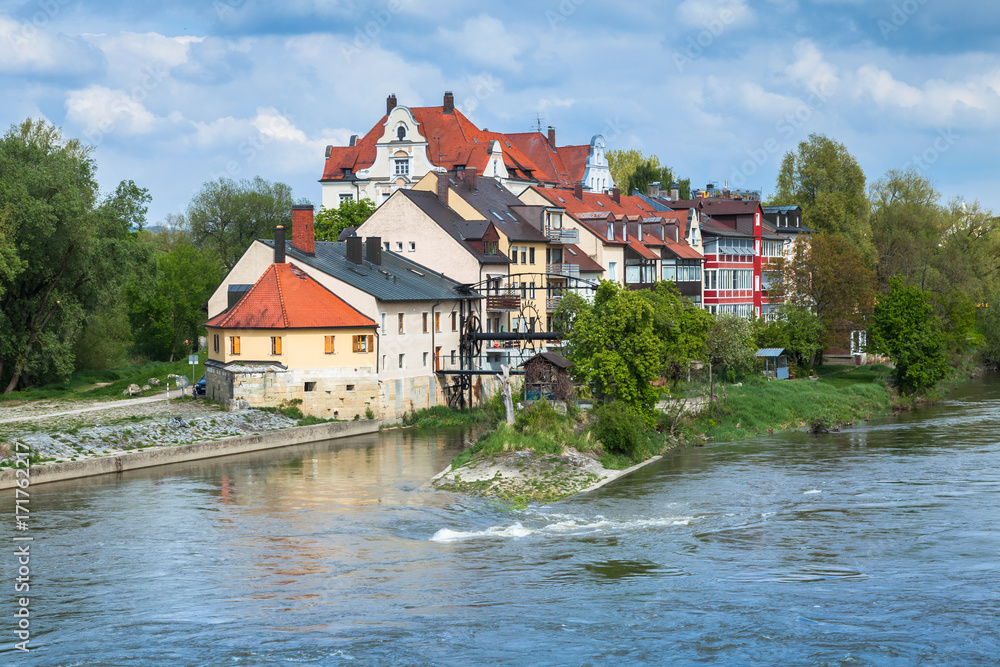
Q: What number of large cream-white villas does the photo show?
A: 1